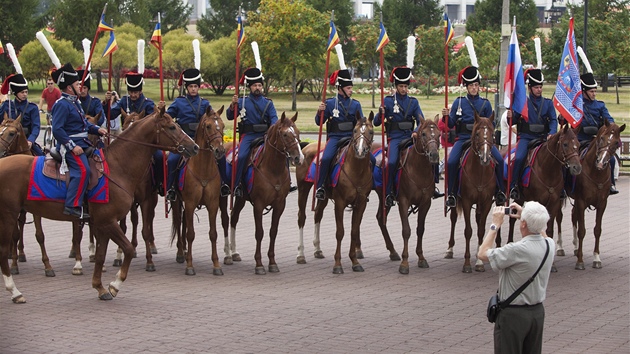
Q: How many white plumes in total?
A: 11